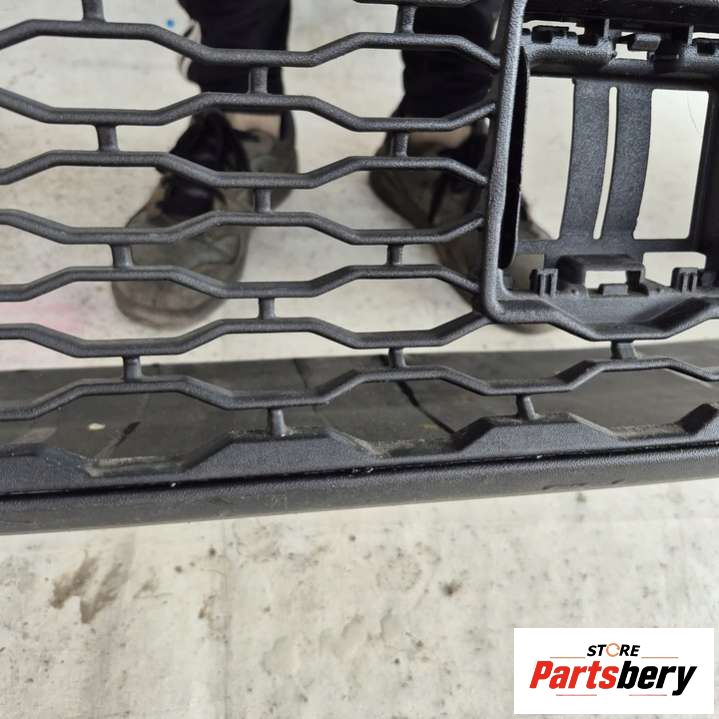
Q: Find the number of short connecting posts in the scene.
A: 14